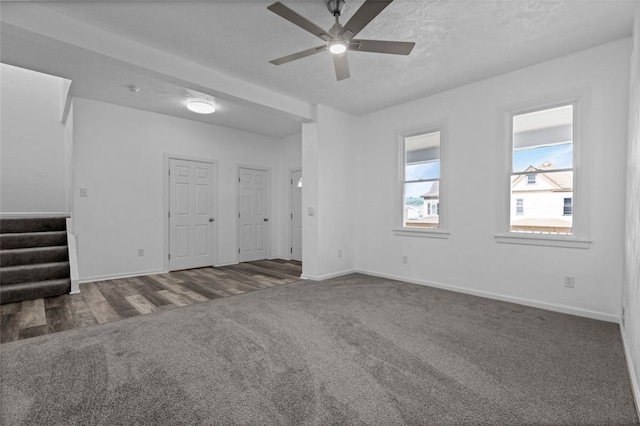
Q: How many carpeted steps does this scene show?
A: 5